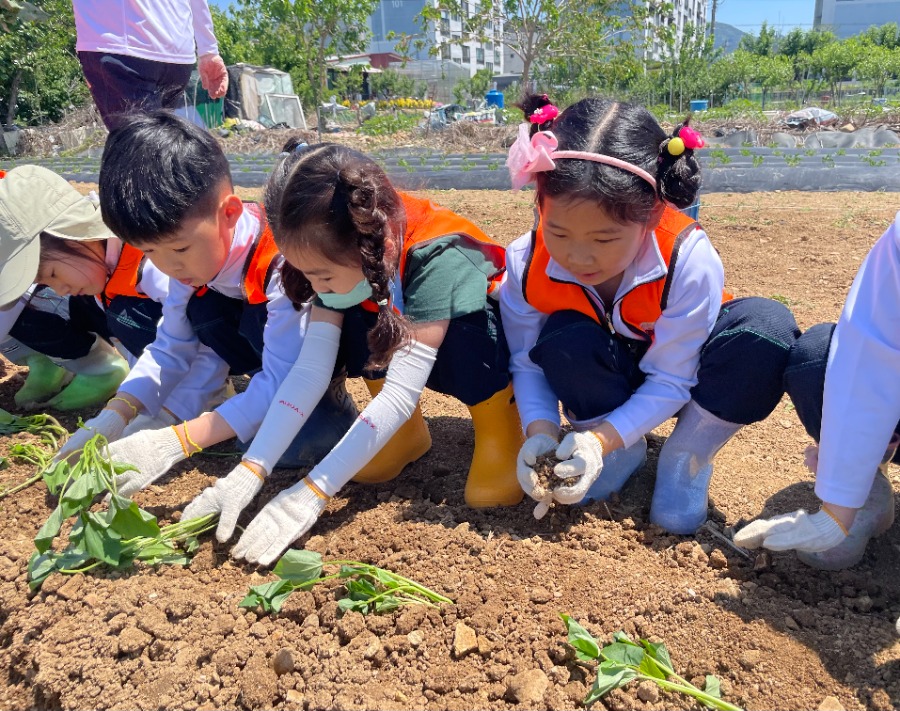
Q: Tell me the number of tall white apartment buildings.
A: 2